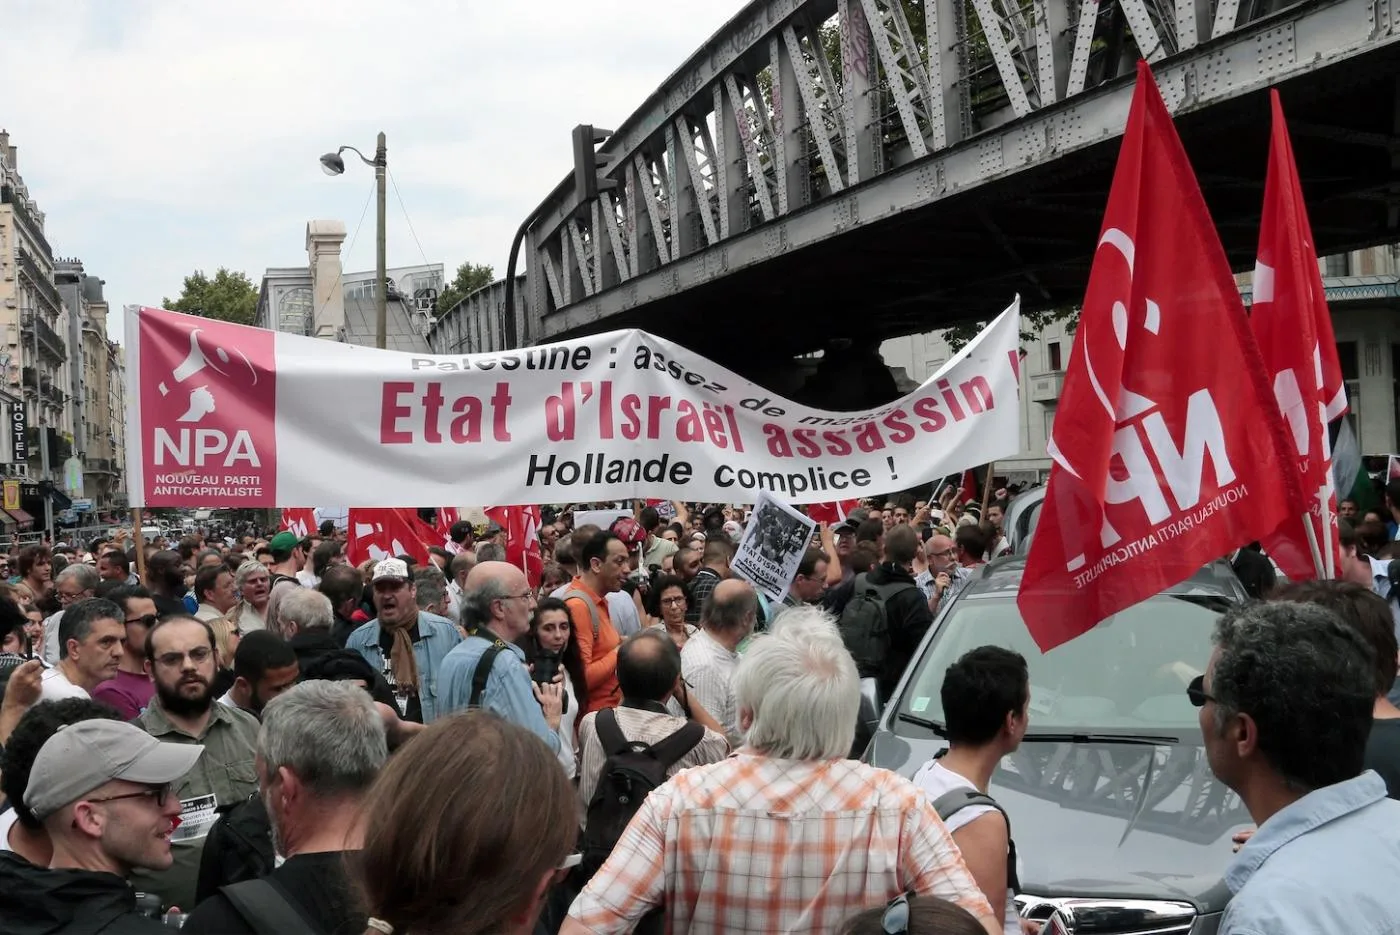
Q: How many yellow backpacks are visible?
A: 0